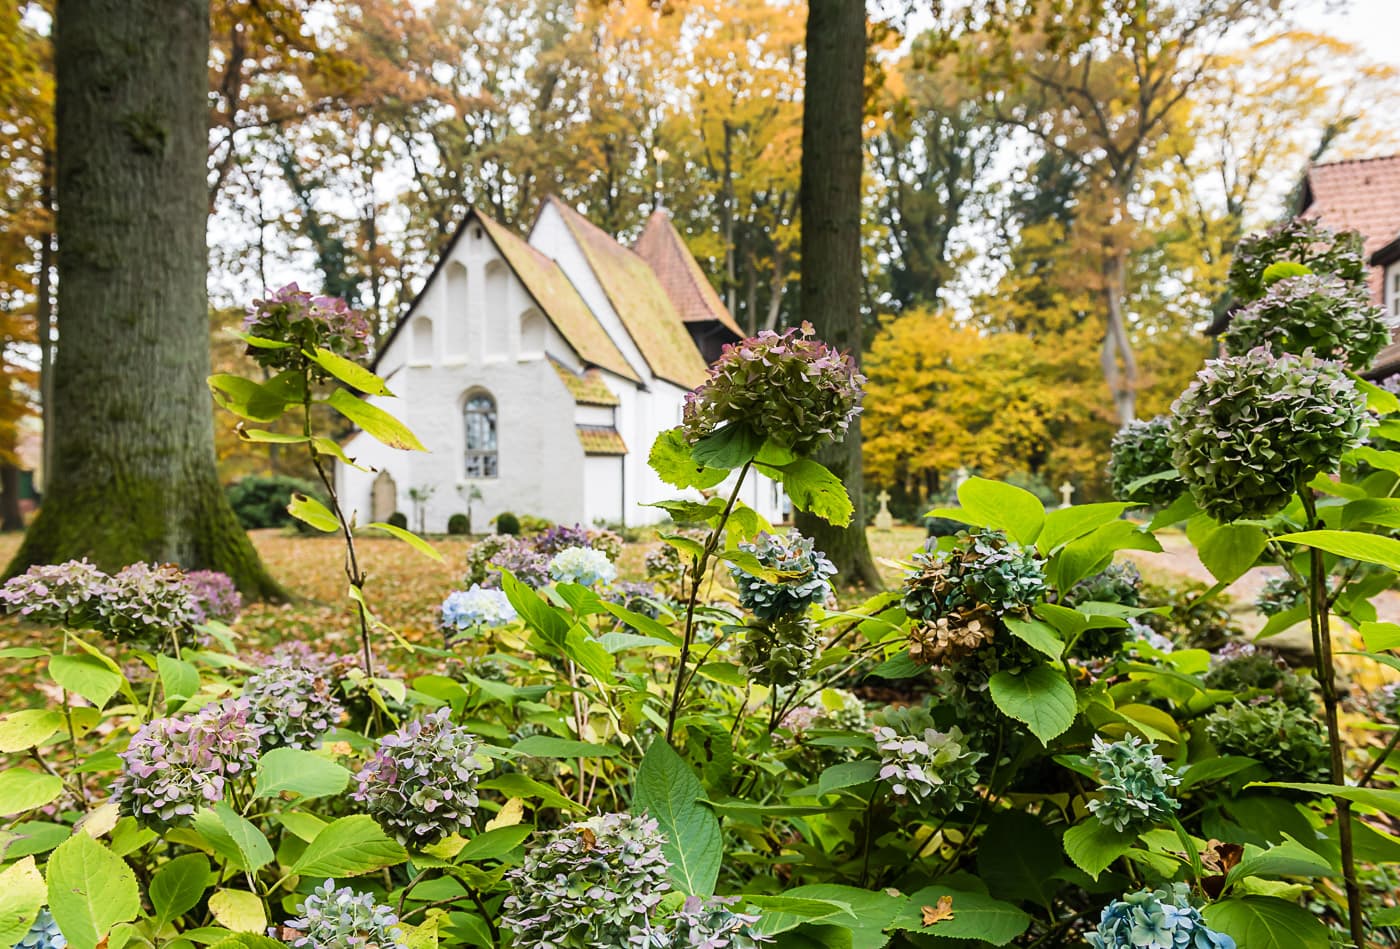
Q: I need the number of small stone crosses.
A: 2